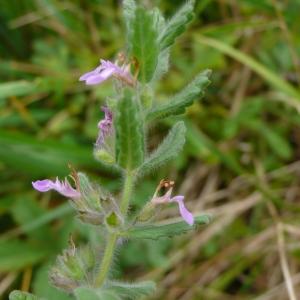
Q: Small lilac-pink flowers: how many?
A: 4